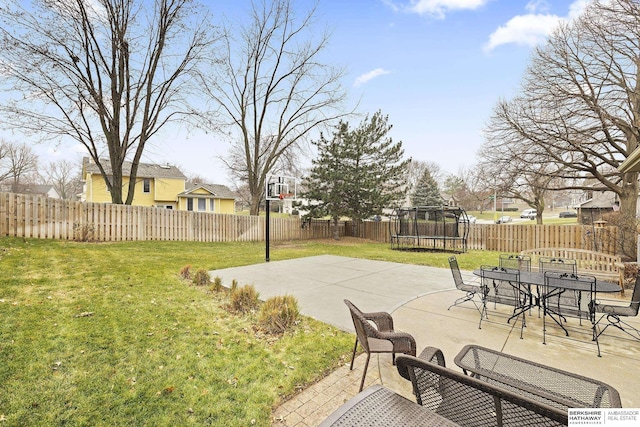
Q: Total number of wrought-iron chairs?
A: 6